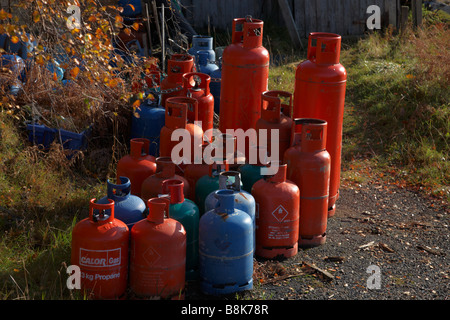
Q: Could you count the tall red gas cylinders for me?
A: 2